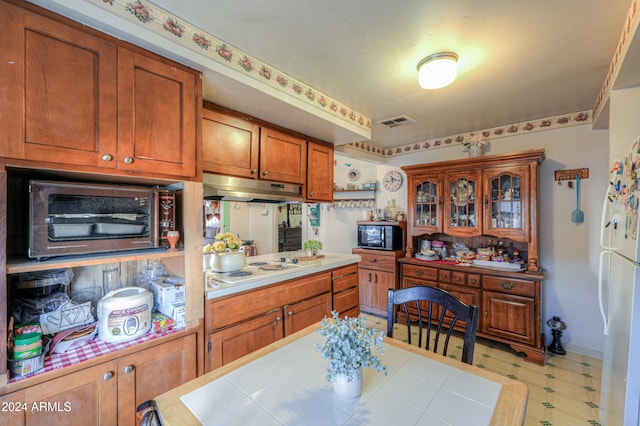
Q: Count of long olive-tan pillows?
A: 0